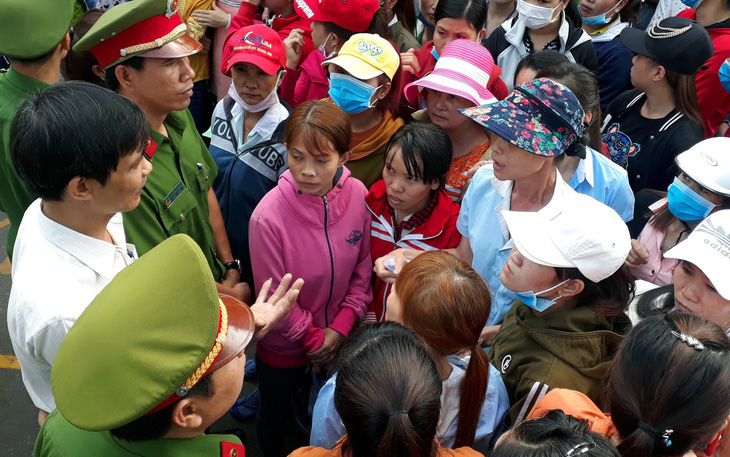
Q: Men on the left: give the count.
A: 4